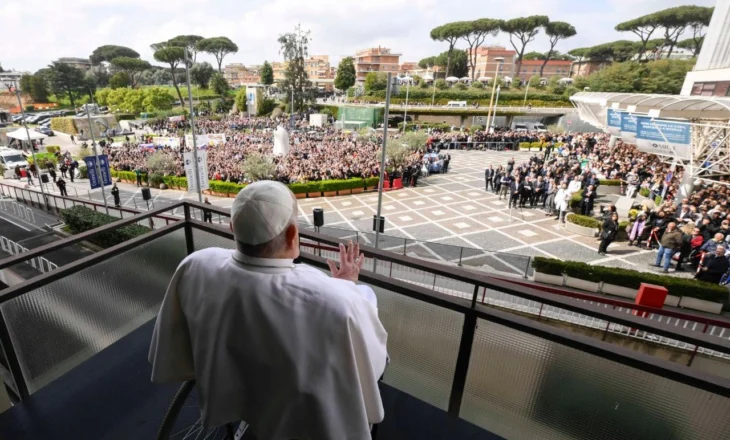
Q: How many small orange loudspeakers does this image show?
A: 0